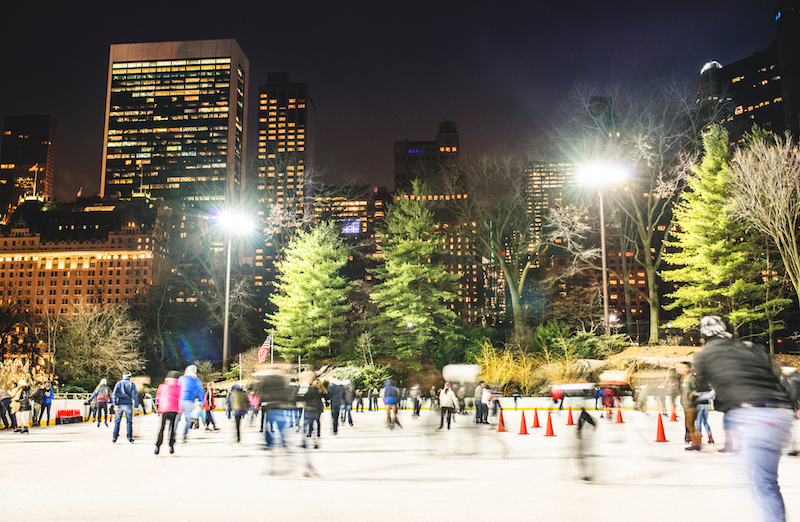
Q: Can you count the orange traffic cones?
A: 8